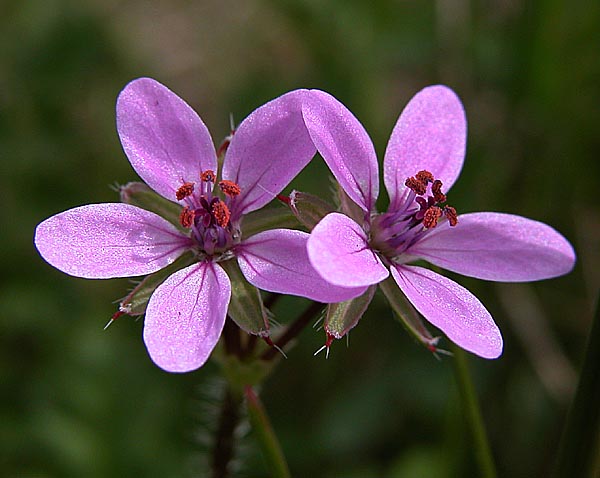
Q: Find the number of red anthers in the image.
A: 10